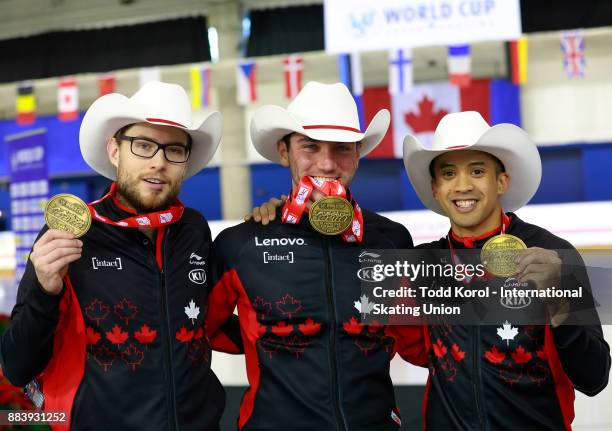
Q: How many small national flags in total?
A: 12